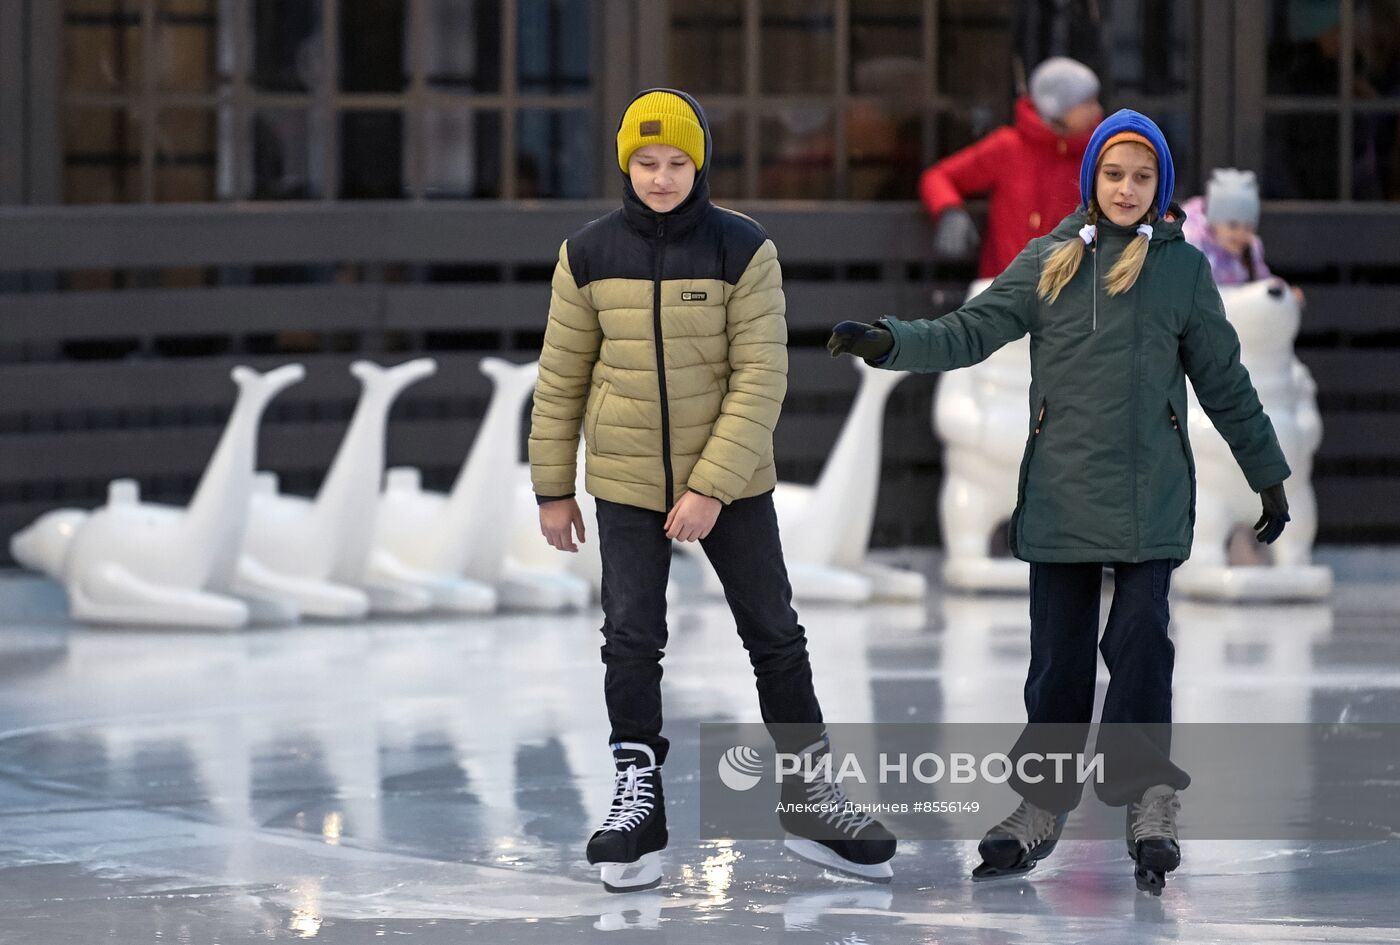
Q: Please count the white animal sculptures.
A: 7